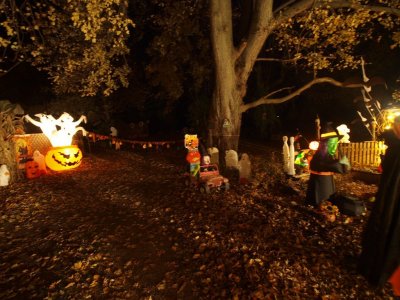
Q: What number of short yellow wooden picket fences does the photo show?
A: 1